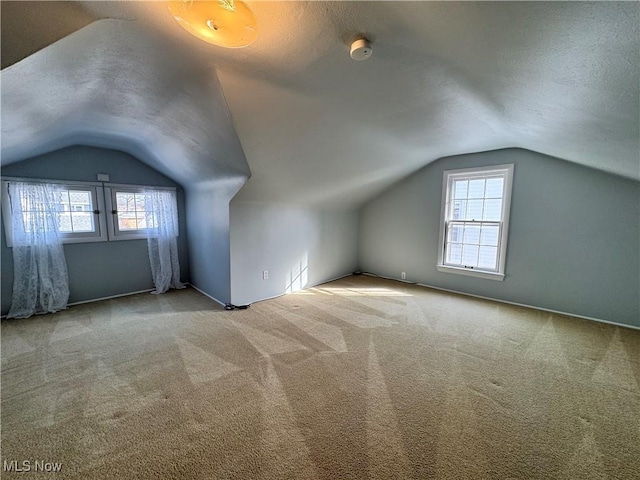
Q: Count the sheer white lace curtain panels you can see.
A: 2